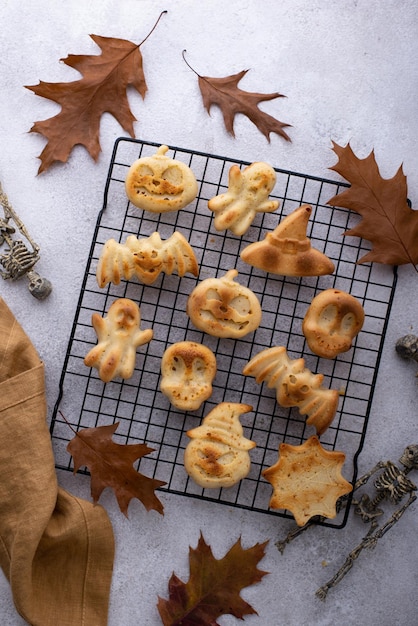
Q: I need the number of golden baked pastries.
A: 11